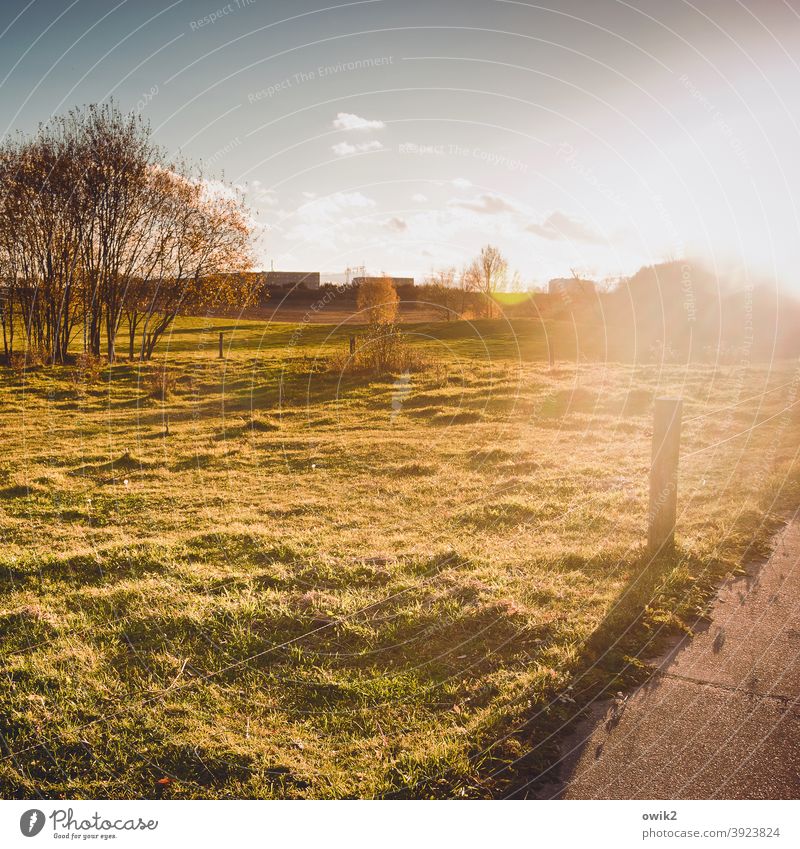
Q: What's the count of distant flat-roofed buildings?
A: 3